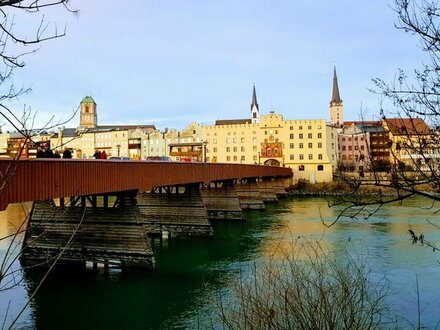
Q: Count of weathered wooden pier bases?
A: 6